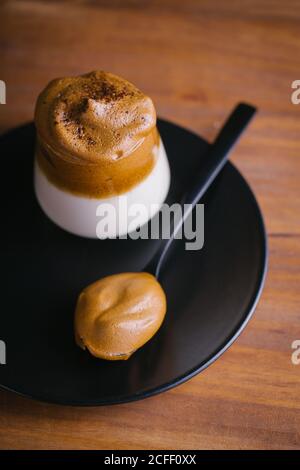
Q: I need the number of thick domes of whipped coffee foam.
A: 2